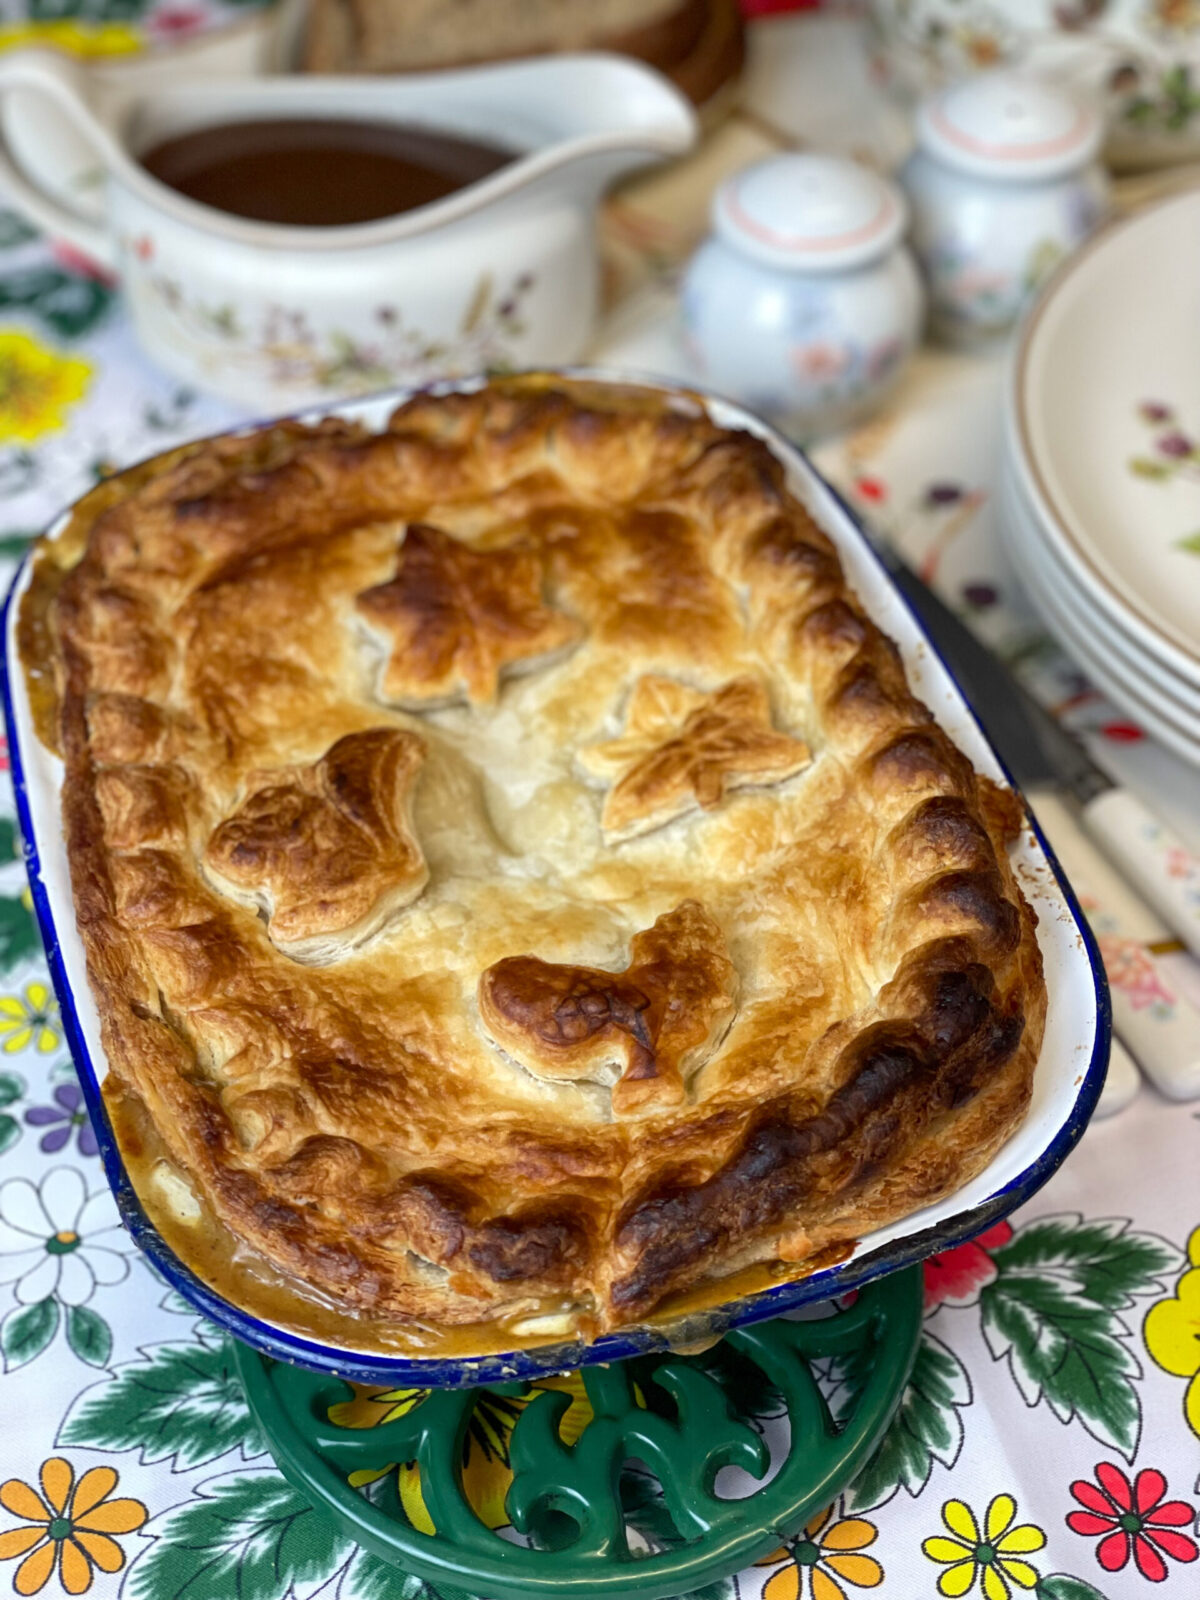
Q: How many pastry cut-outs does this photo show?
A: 4